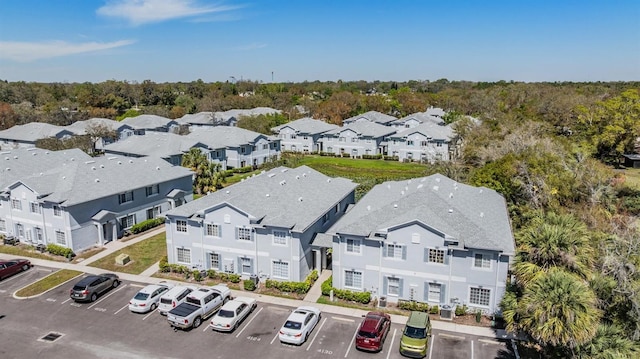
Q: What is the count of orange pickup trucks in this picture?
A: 0